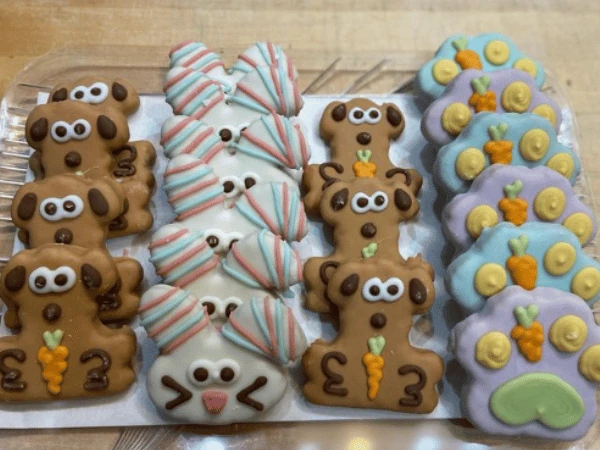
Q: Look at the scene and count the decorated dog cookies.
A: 7